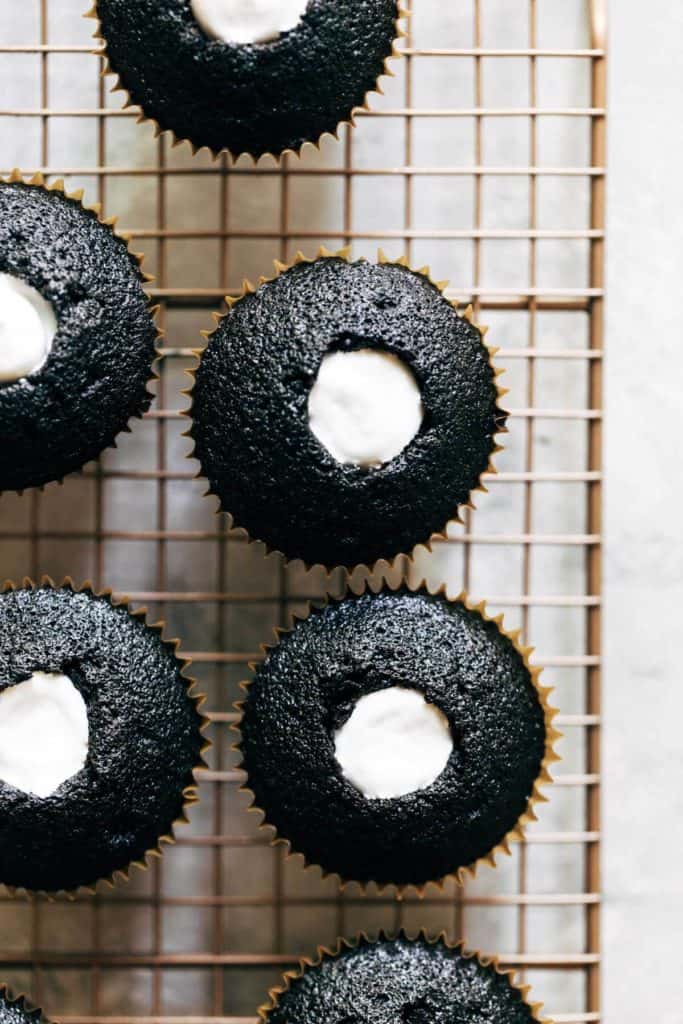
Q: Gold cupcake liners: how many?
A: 7